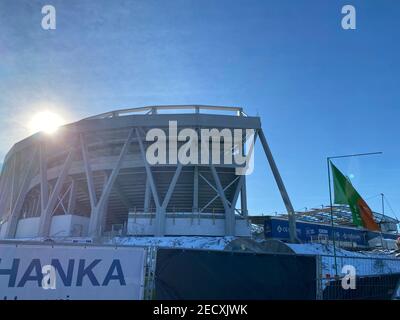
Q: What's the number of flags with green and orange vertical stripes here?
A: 1